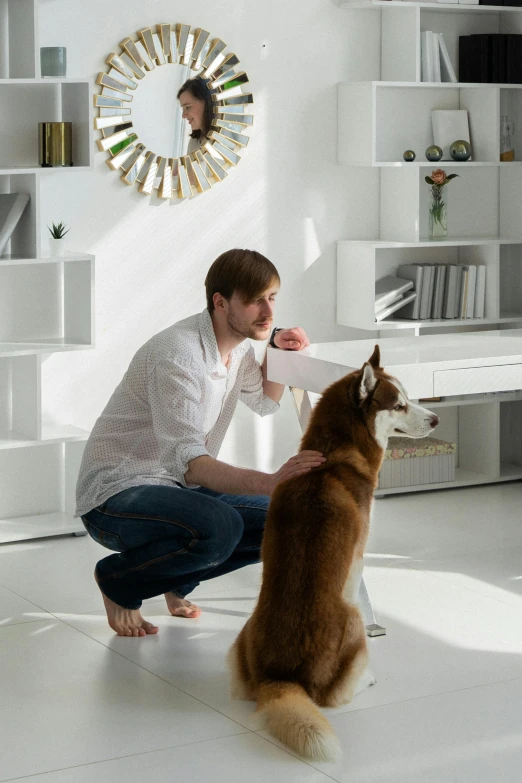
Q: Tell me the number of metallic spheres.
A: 3